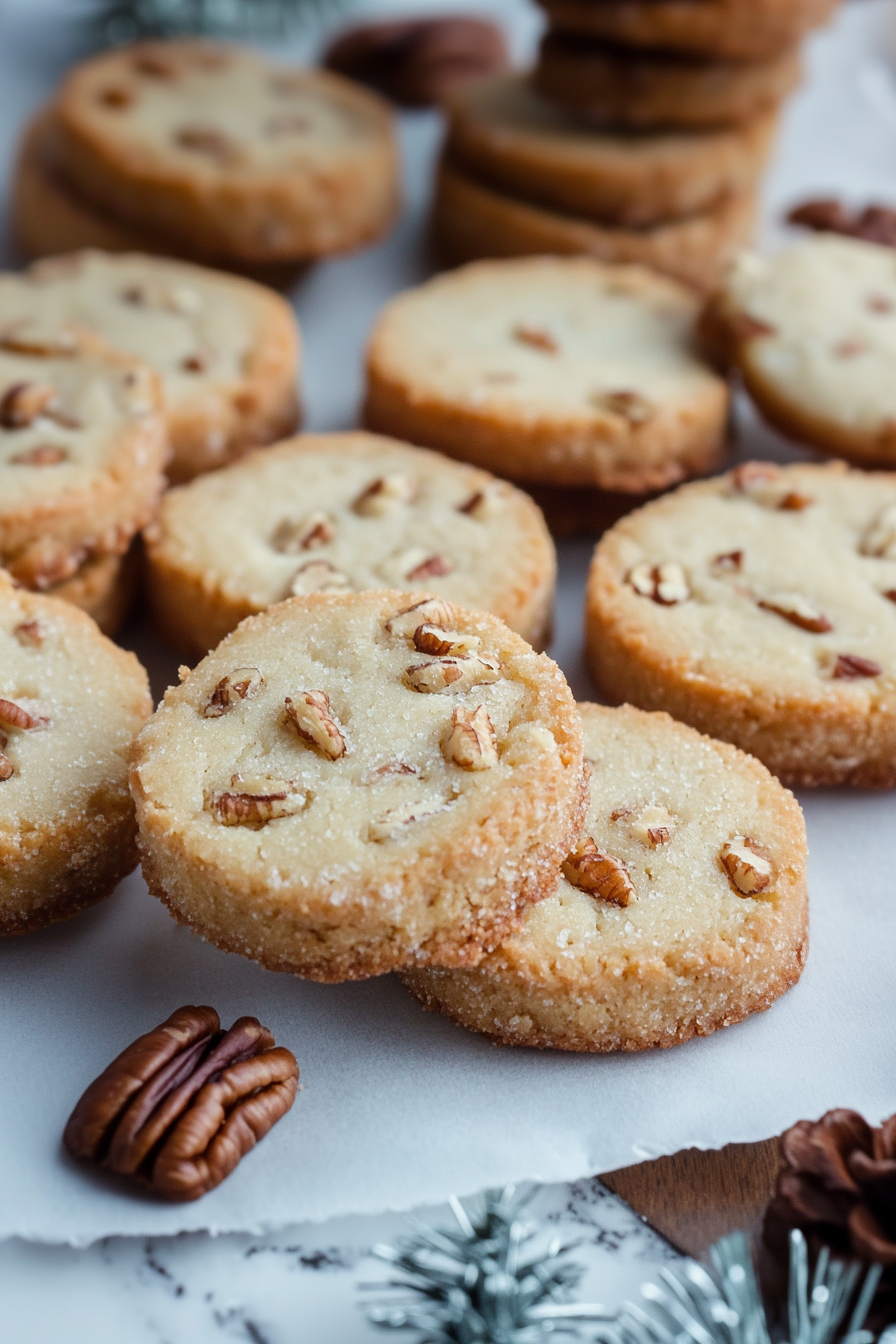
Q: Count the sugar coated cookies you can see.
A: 3